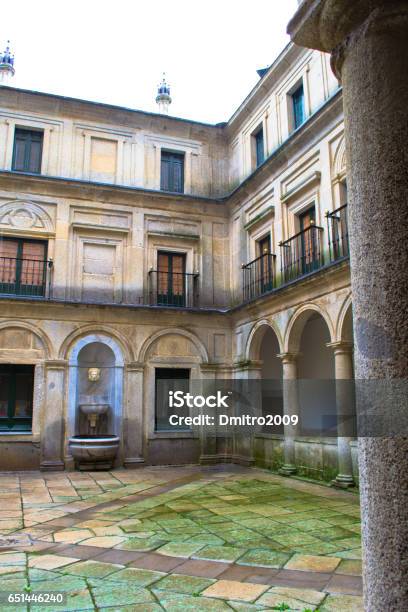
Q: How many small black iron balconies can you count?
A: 5